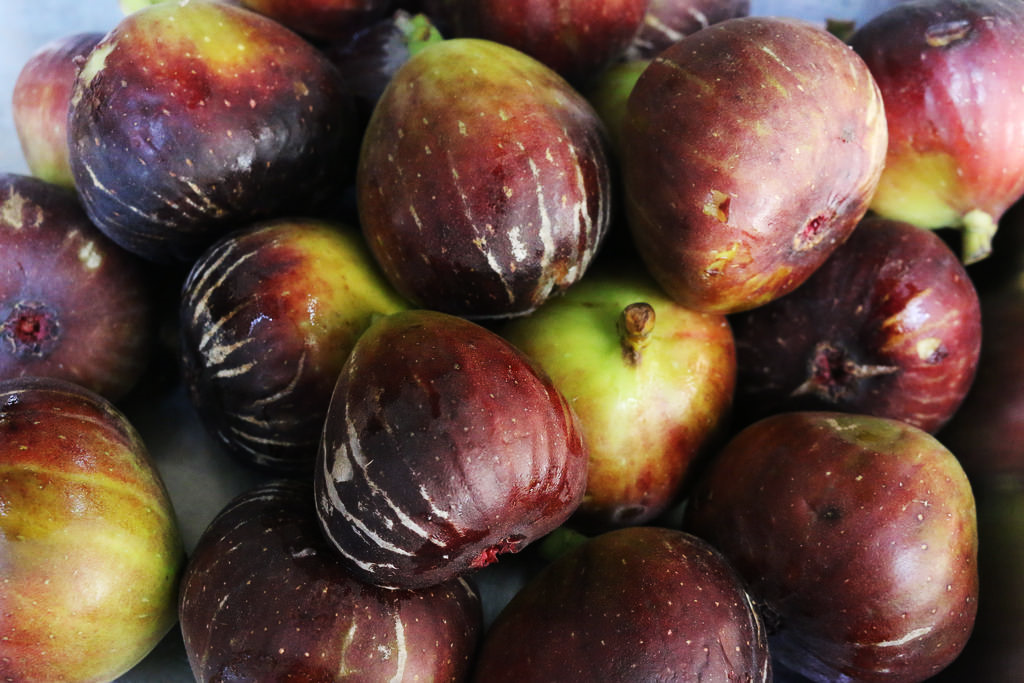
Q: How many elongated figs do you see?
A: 0